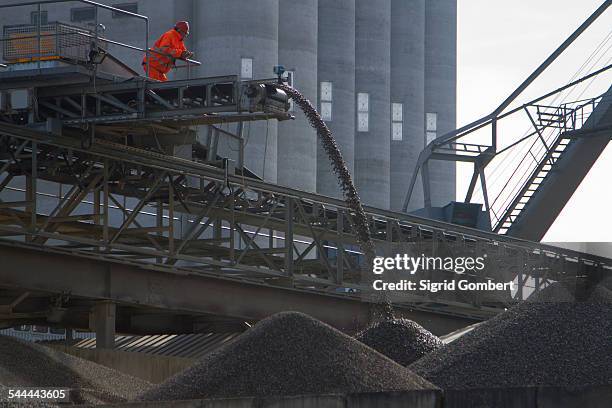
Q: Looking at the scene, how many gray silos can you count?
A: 6